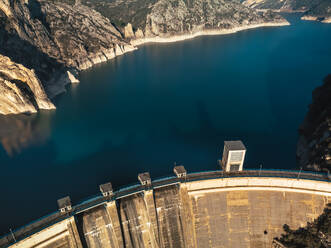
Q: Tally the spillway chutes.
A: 3